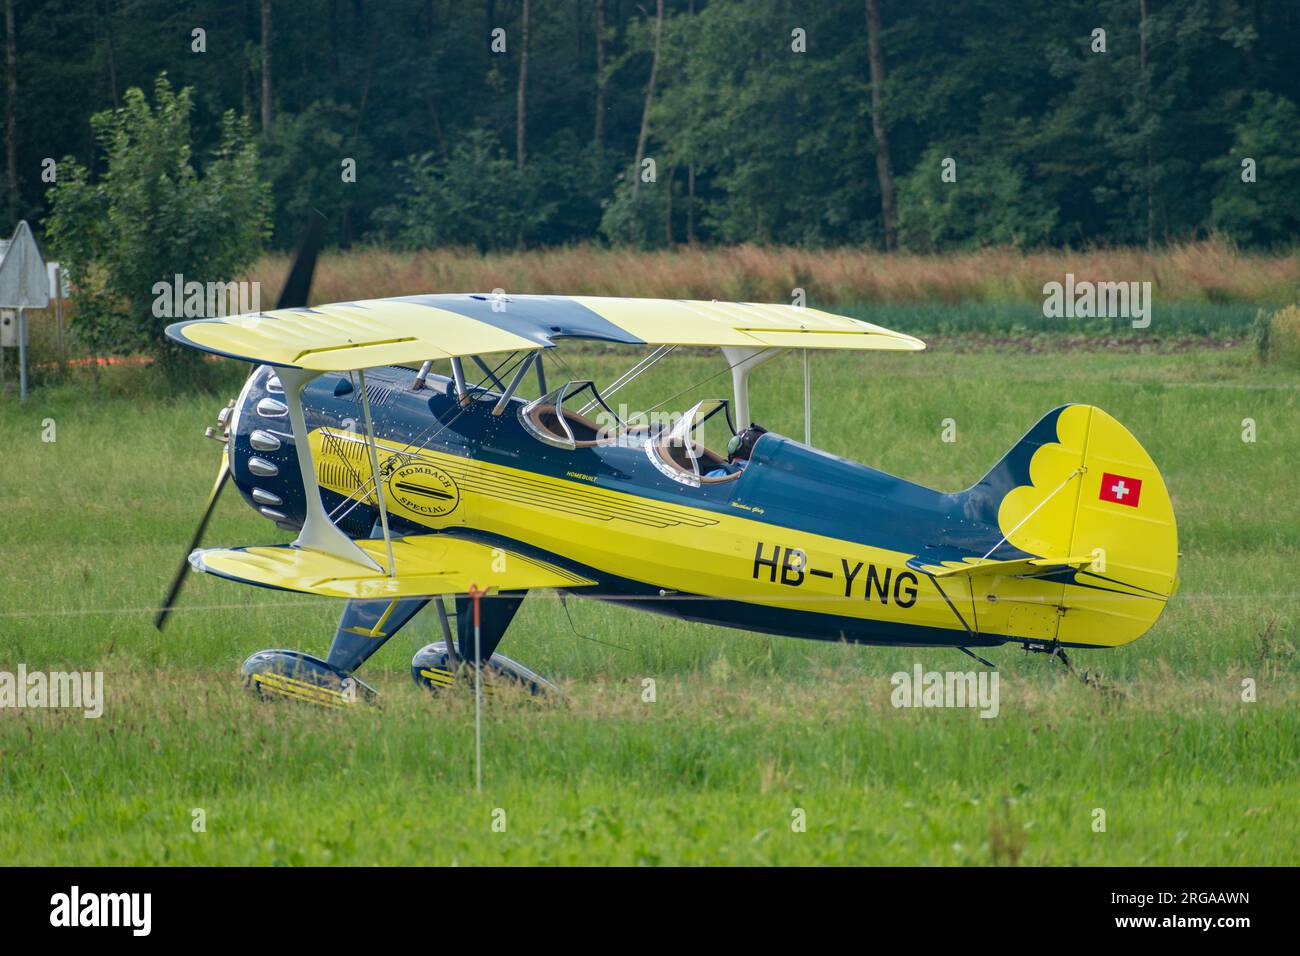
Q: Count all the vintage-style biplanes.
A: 1